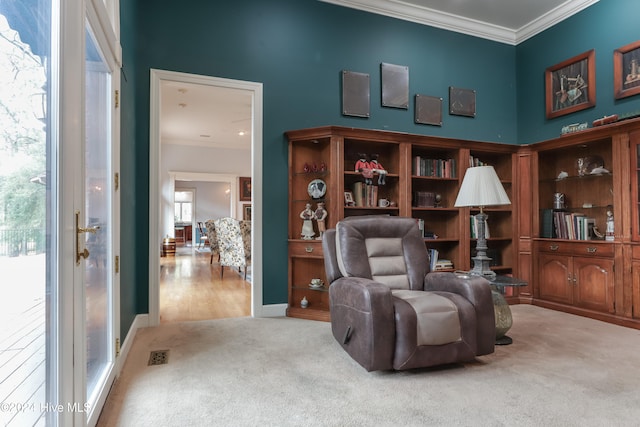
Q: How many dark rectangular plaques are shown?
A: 4